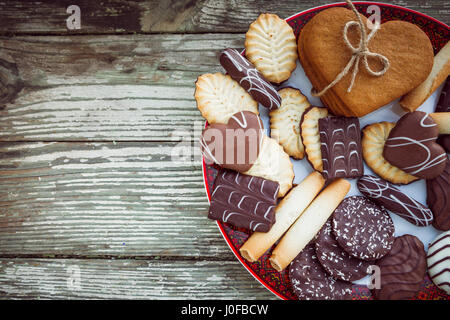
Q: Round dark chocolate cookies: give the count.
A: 3